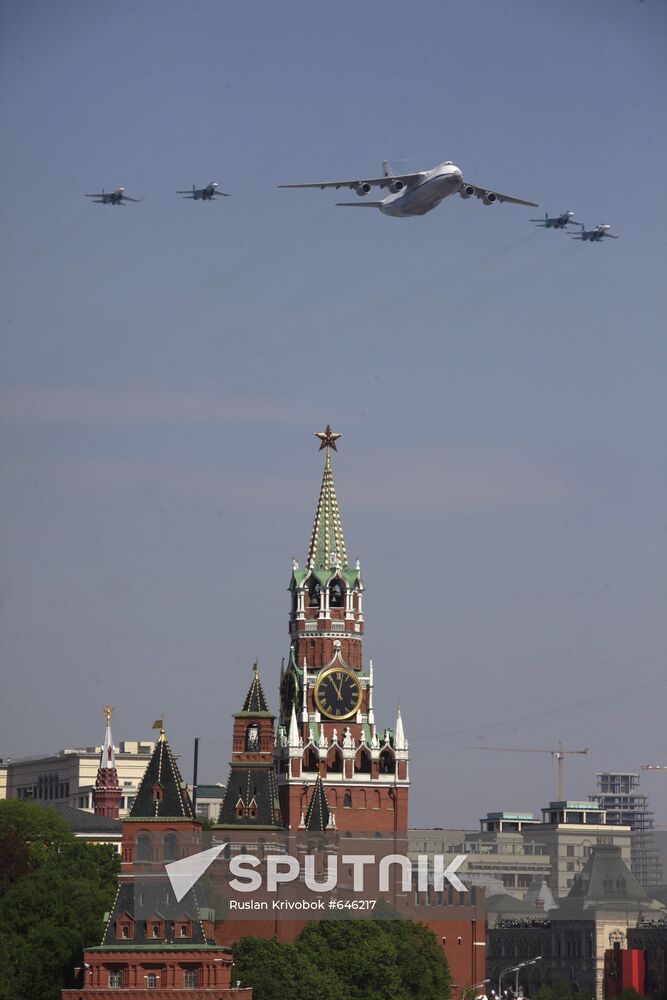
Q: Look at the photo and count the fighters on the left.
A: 2